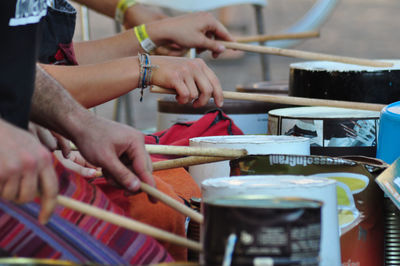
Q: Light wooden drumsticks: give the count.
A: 7